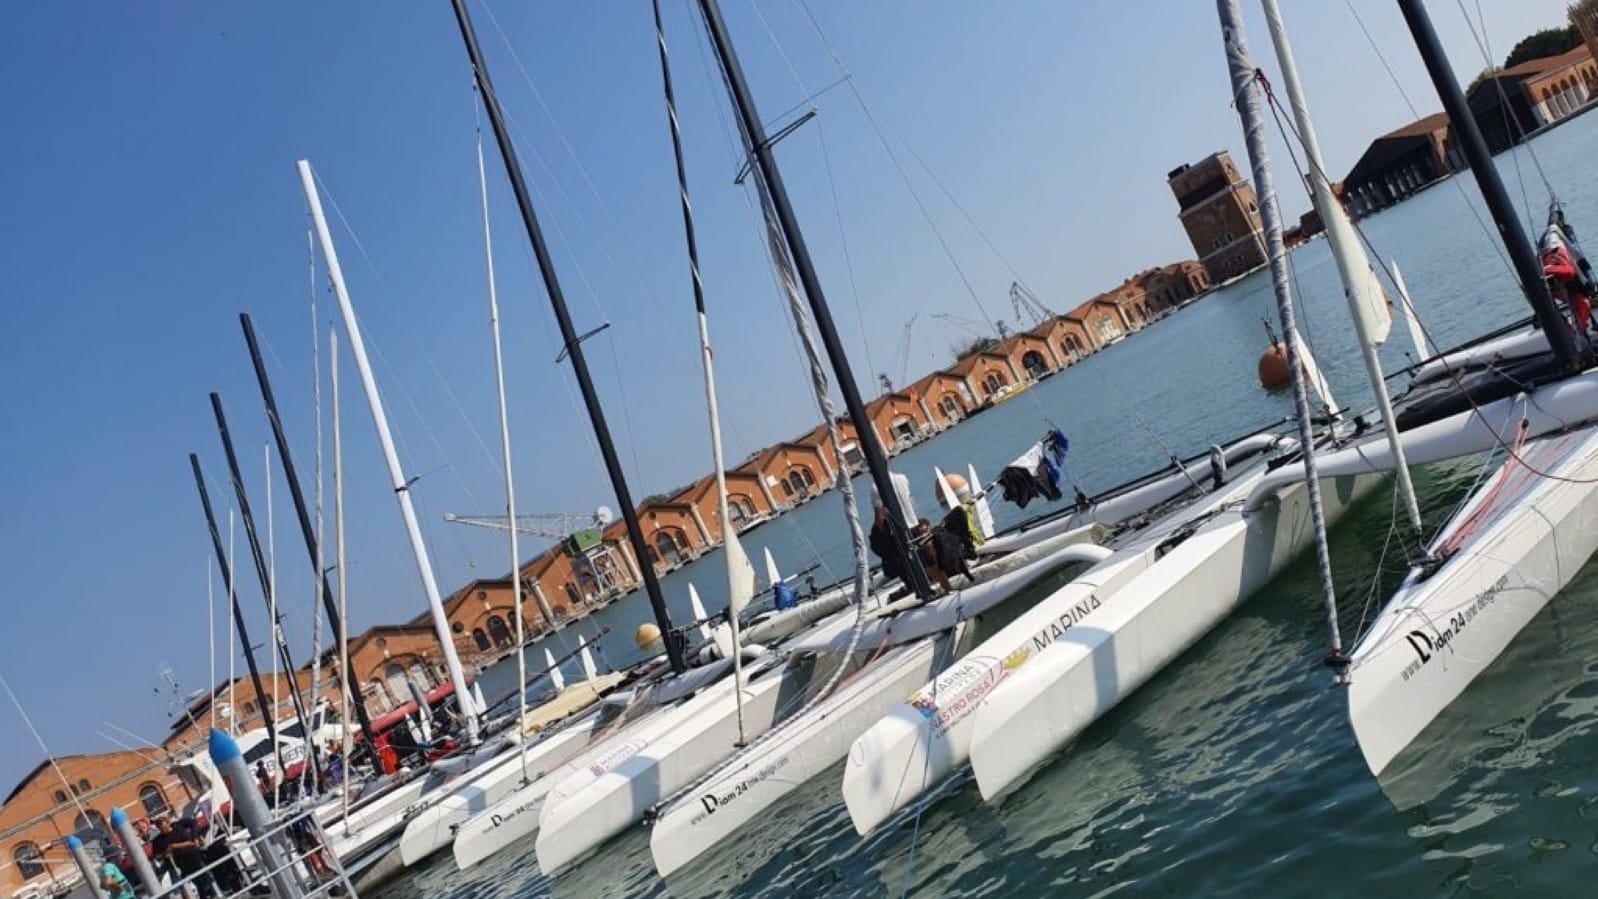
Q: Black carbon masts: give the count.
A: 6